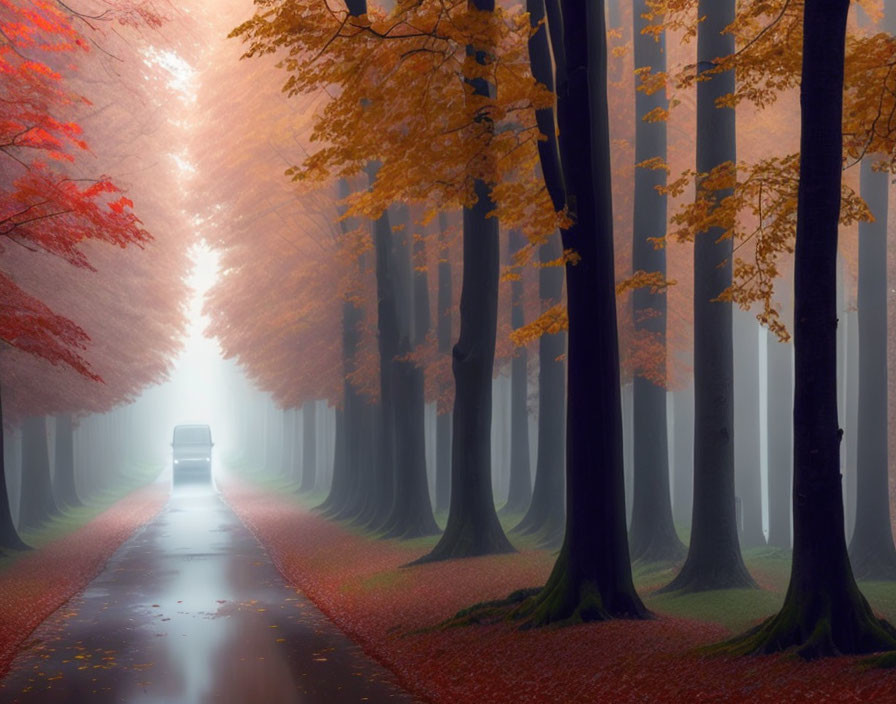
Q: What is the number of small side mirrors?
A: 2